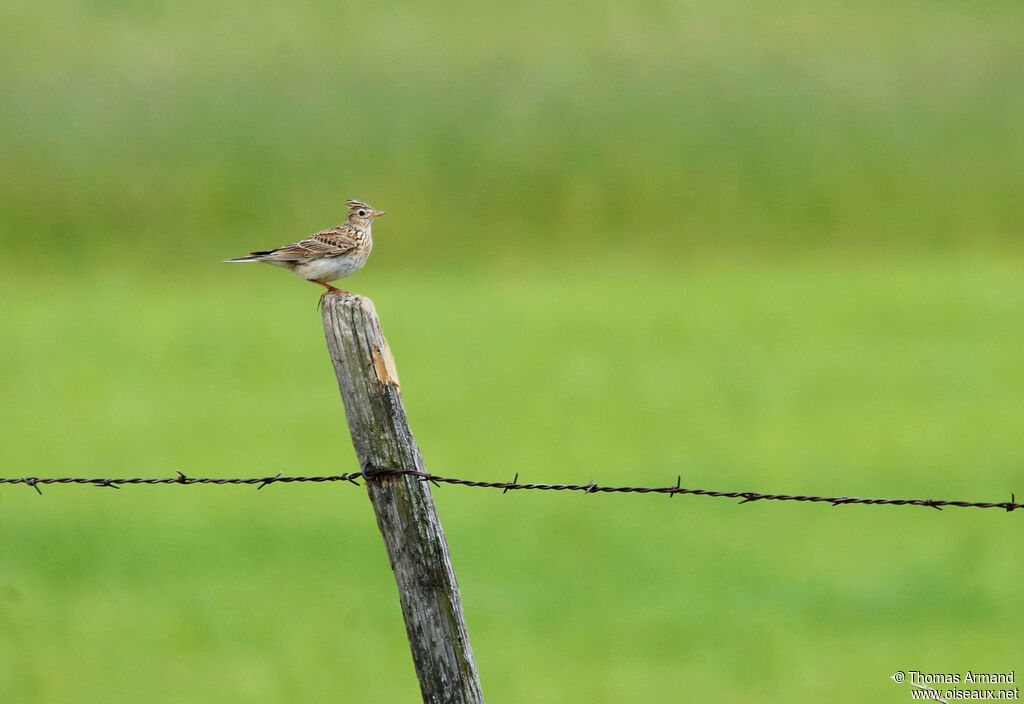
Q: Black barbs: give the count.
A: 13